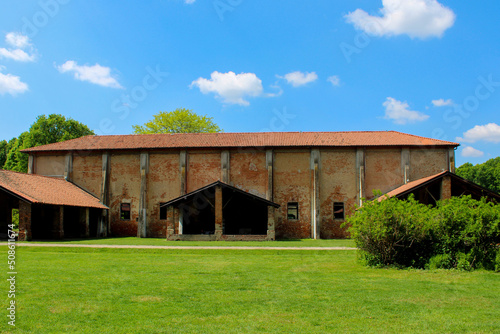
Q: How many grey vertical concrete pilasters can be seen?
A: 11